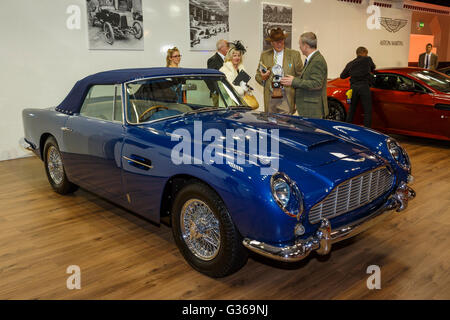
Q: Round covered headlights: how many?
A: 2